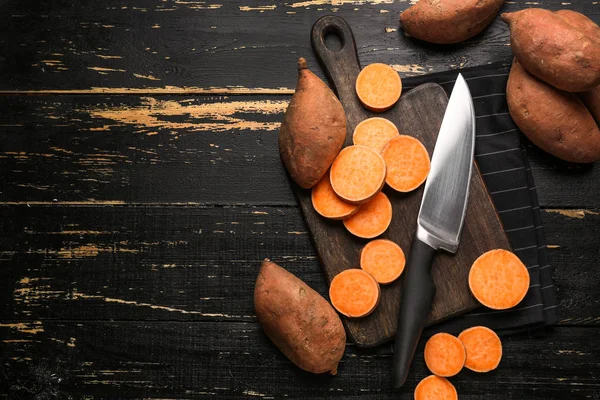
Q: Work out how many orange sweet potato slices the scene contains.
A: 12